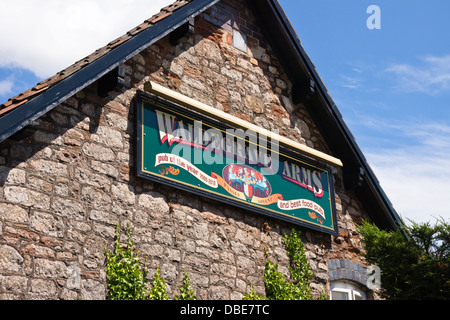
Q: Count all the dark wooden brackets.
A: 4